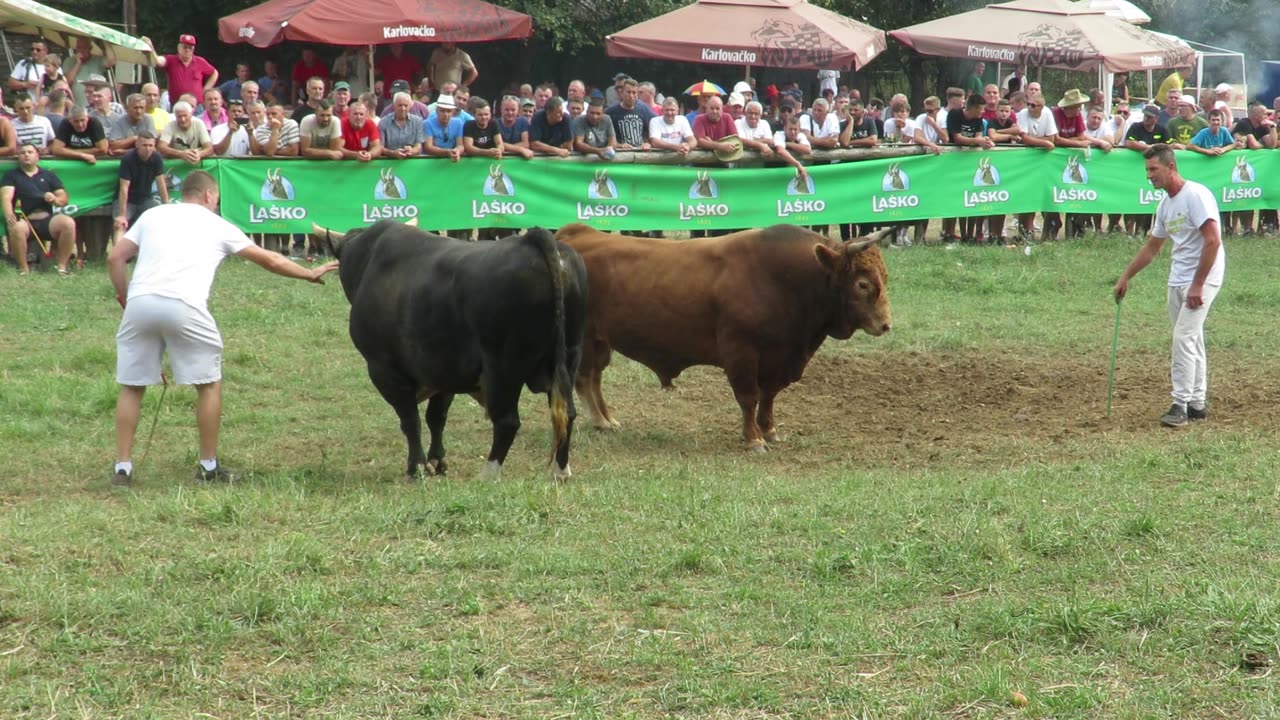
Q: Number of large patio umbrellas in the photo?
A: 3